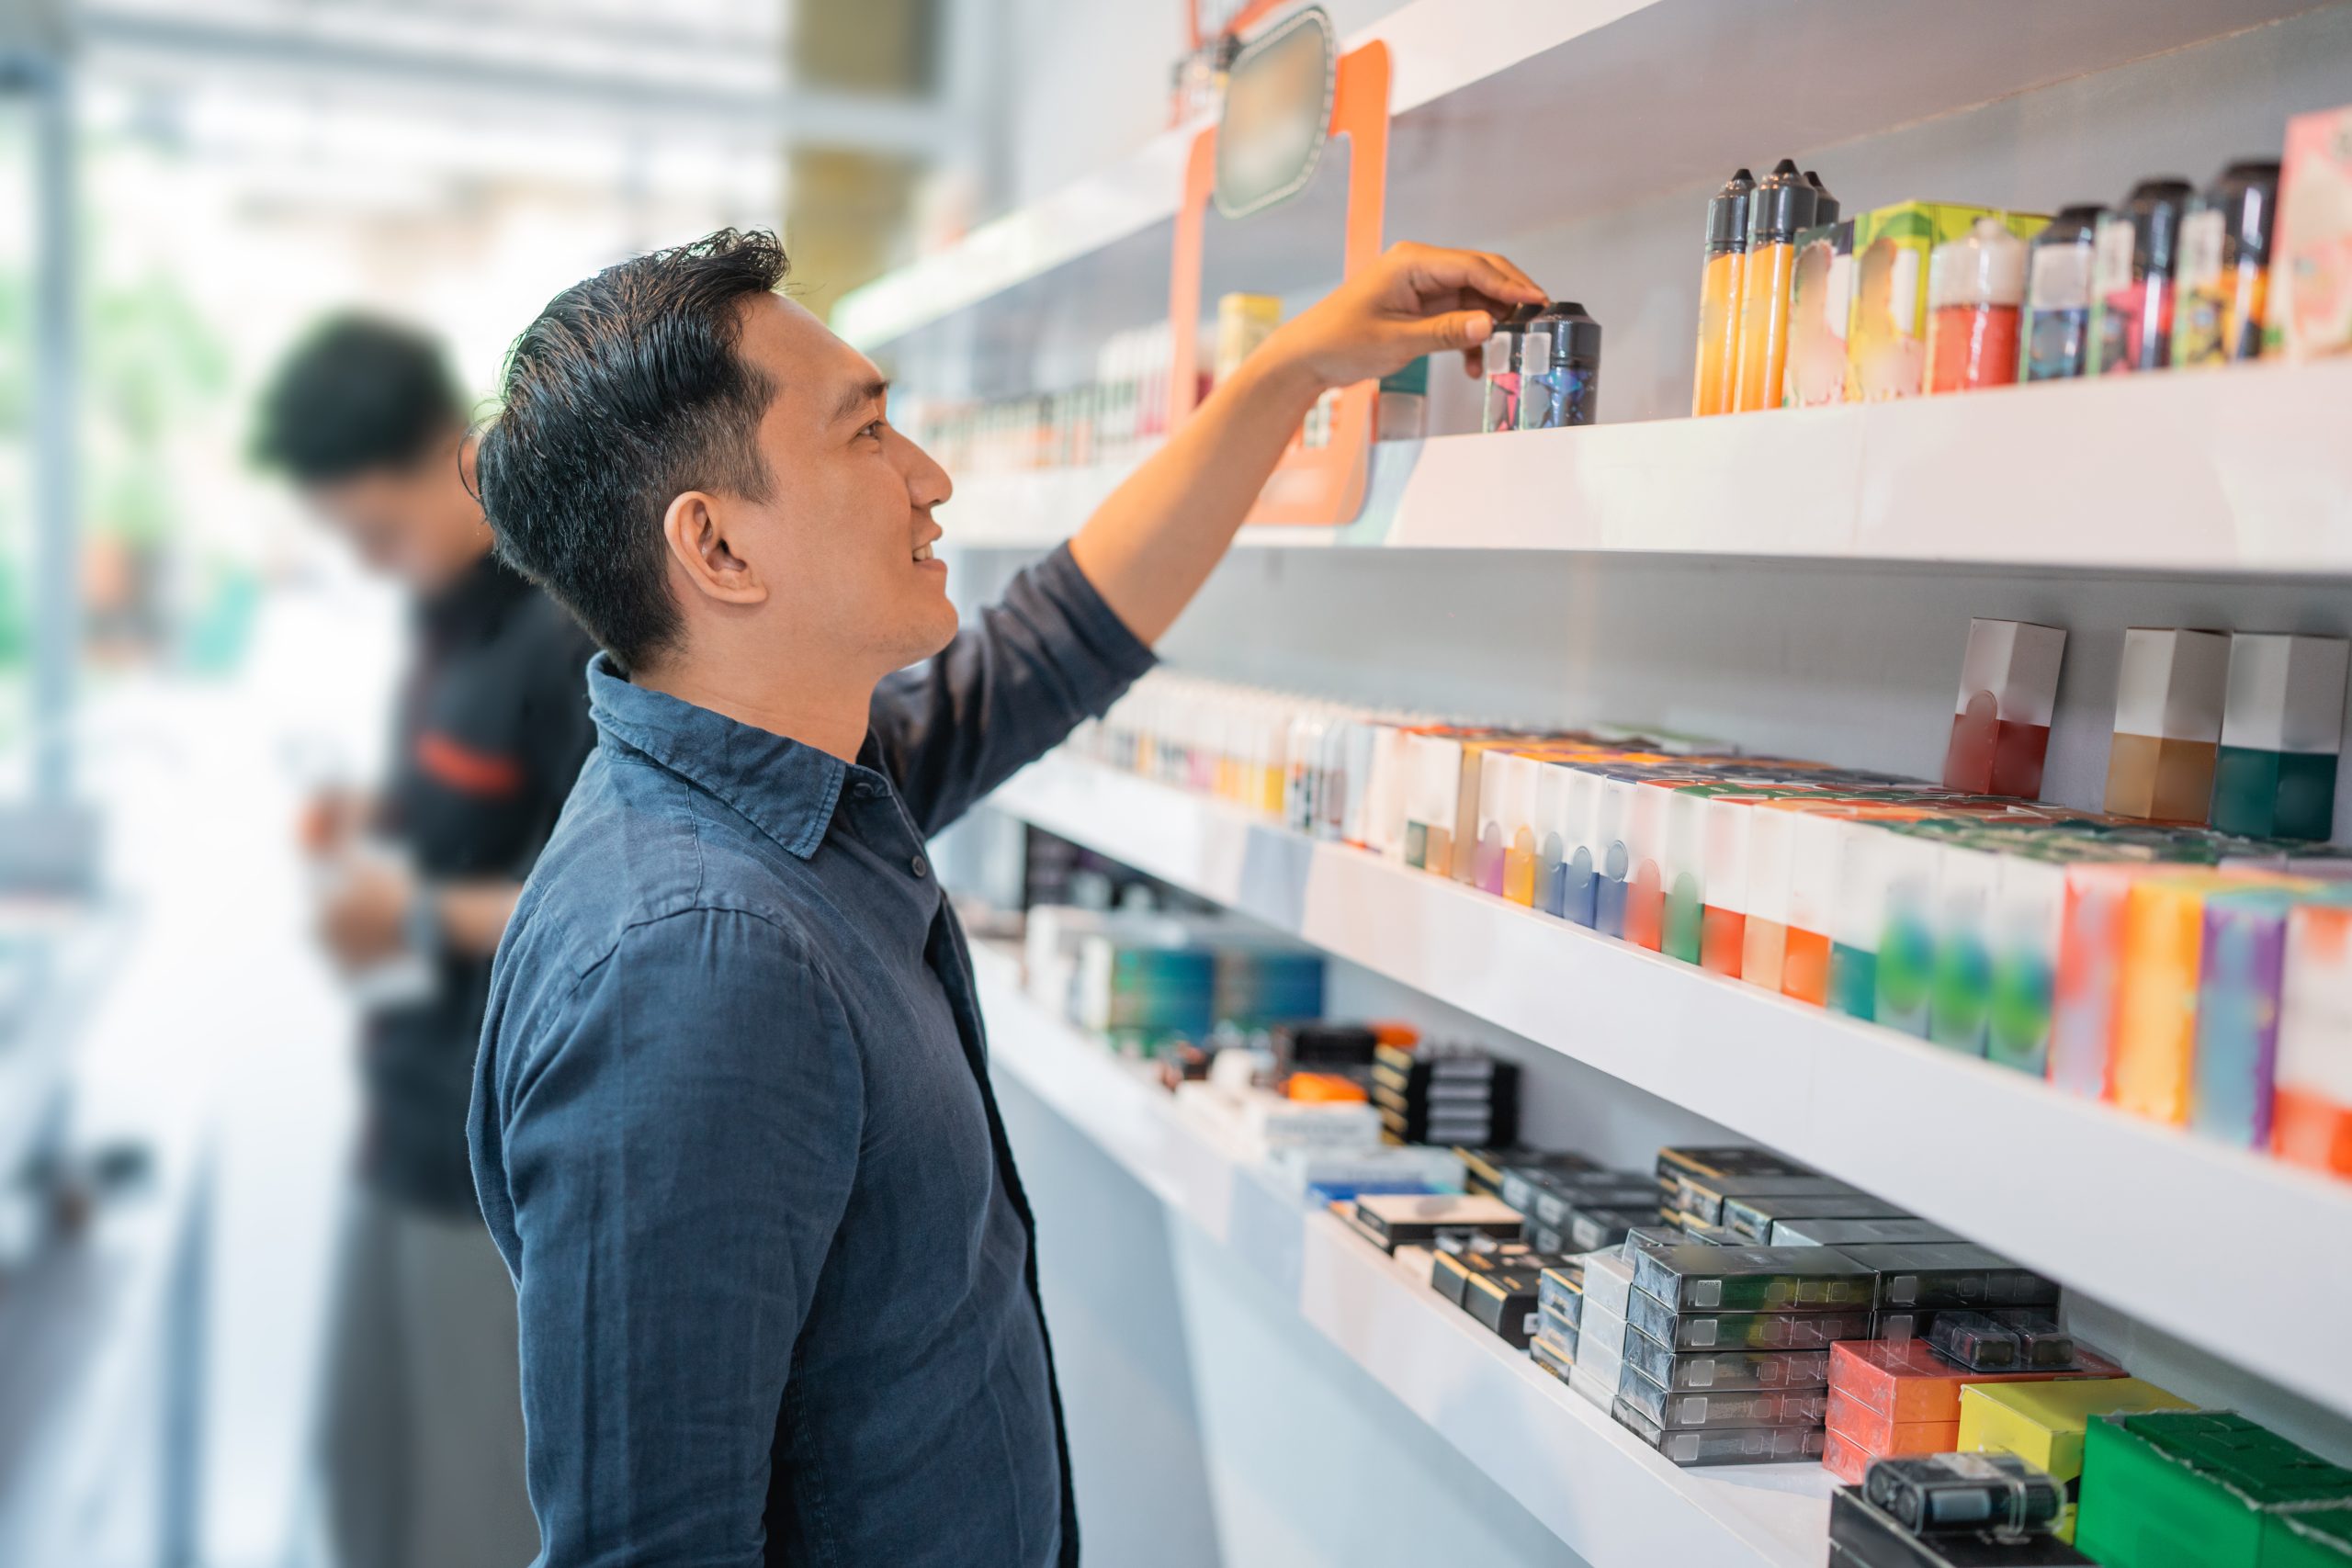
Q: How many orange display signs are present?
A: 1